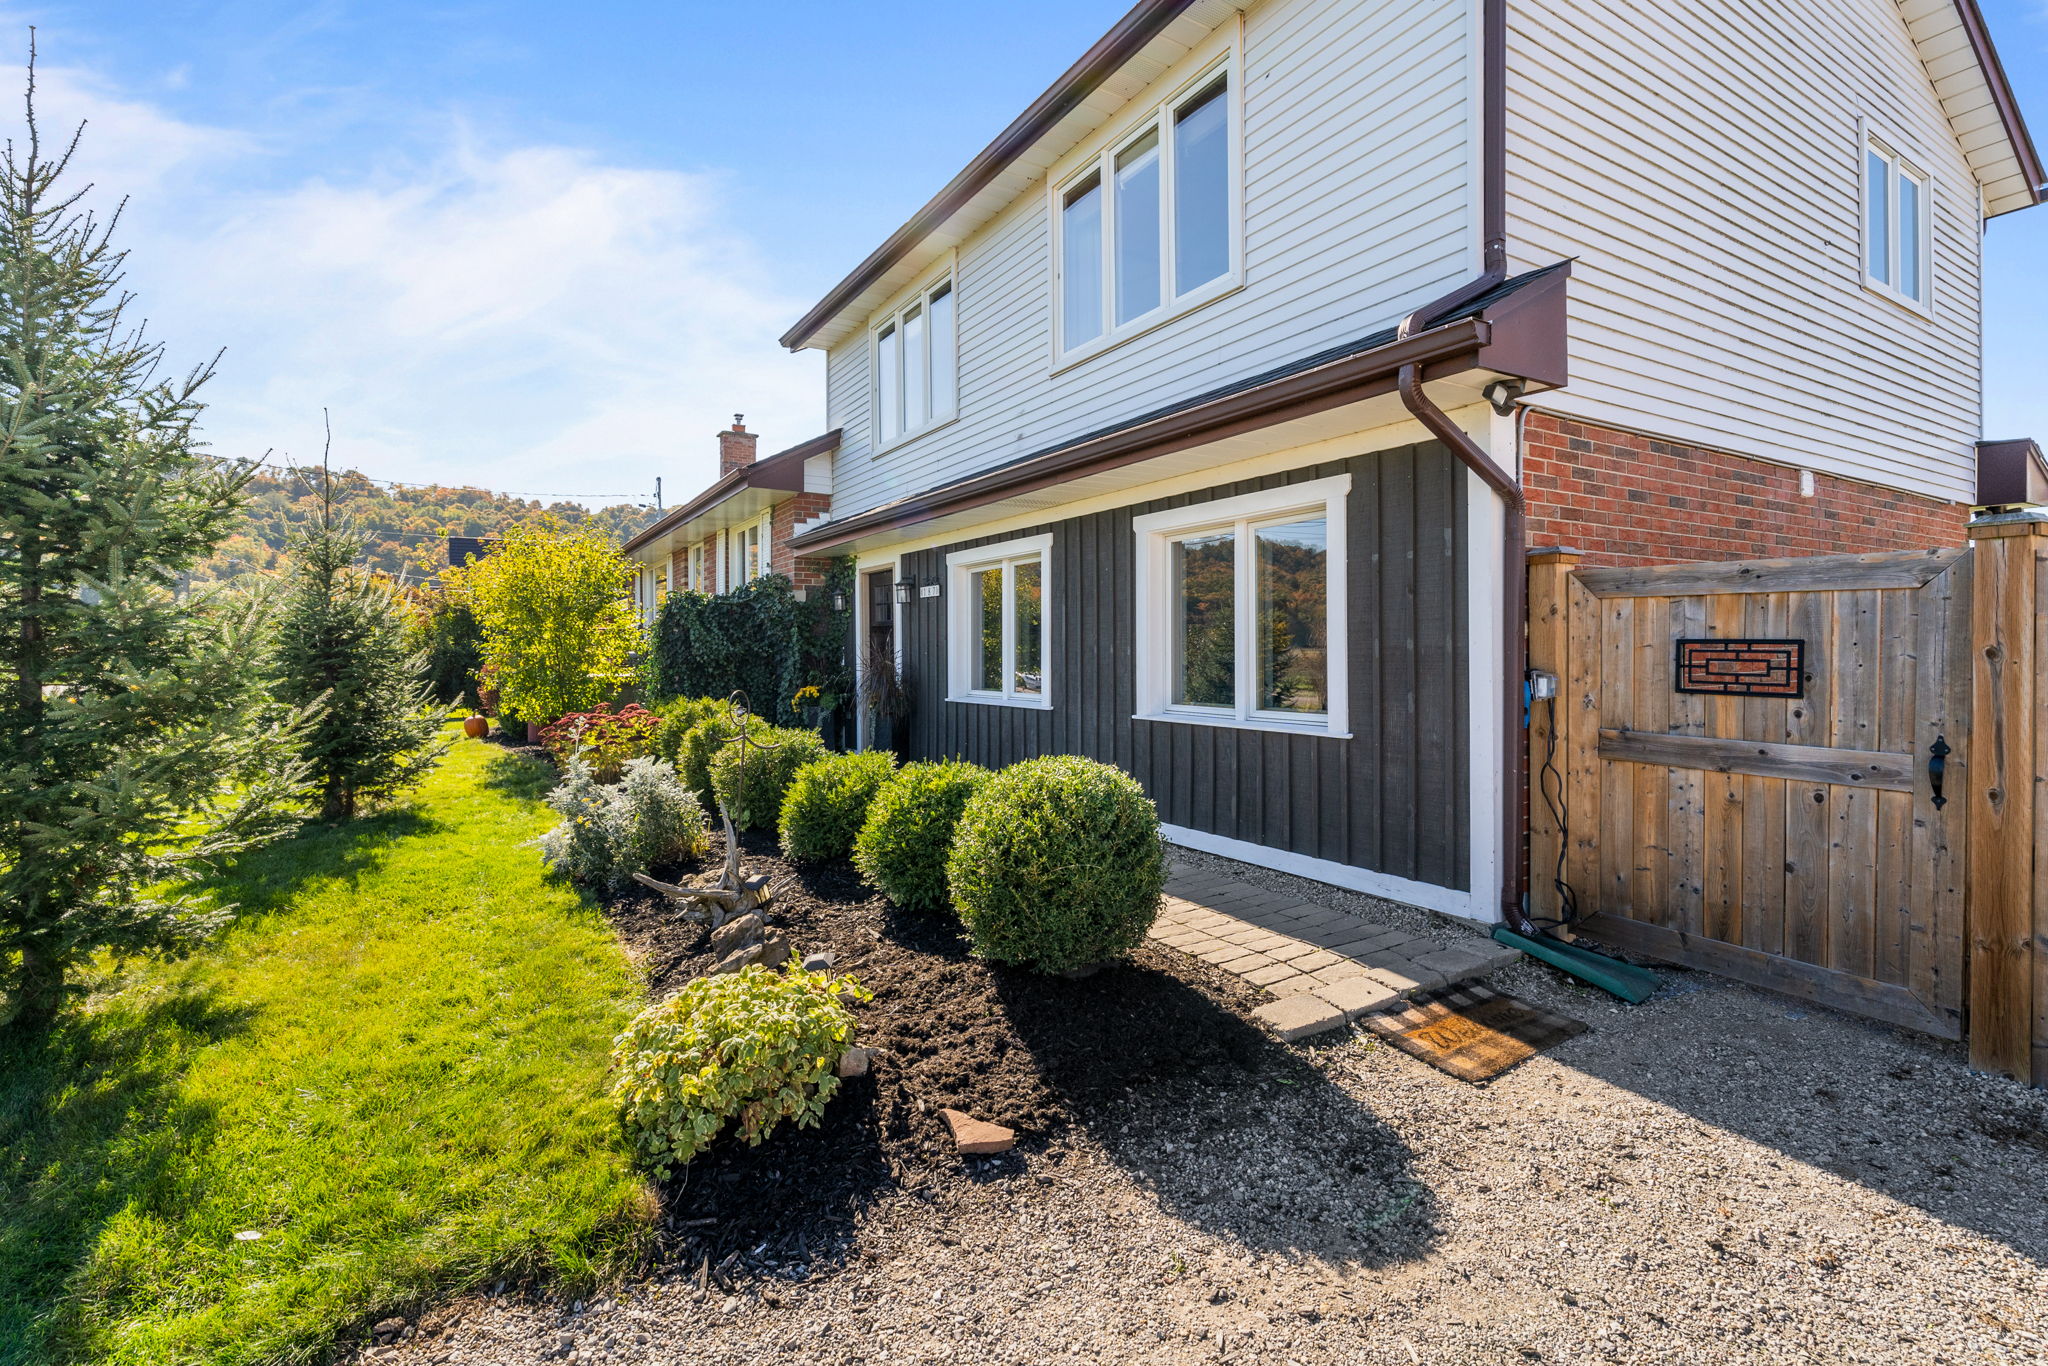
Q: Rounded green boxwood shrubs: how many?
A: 6